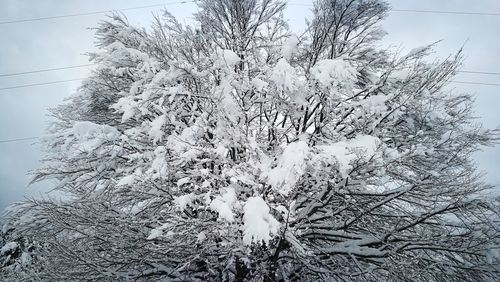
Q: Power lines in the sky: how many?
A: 4